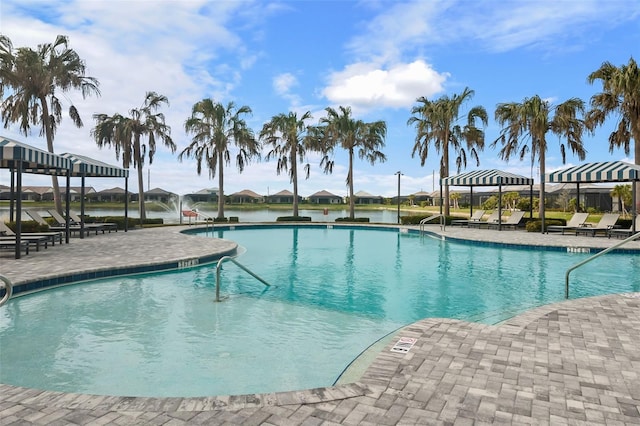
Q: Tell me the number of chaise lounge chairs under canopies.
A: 12